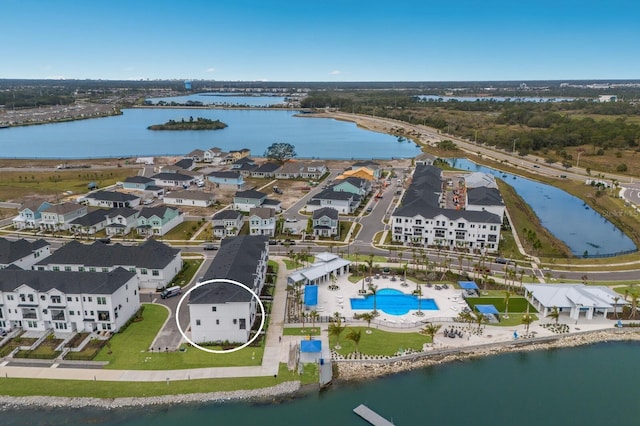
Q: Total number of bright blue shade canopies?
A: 4